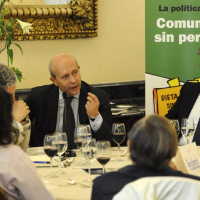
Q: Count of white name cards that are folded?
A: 1